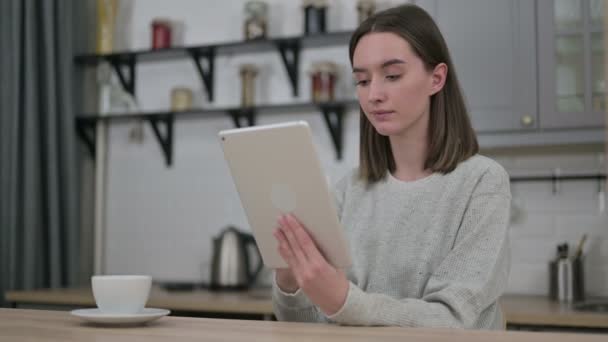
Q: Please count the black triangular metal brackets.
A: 7